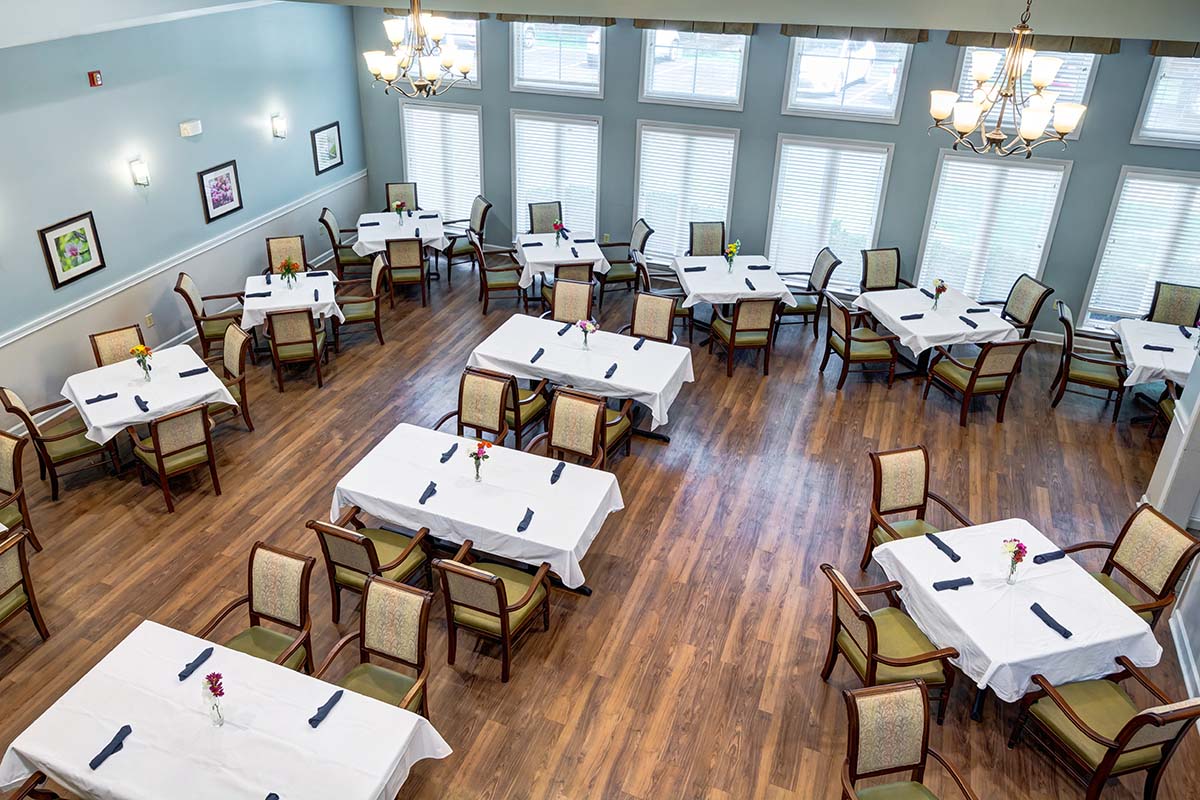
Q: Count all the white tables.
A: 11